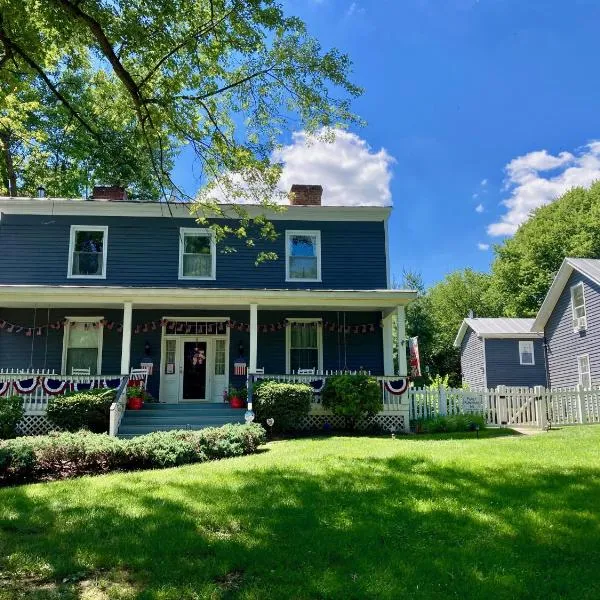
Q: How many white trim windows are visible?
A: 8